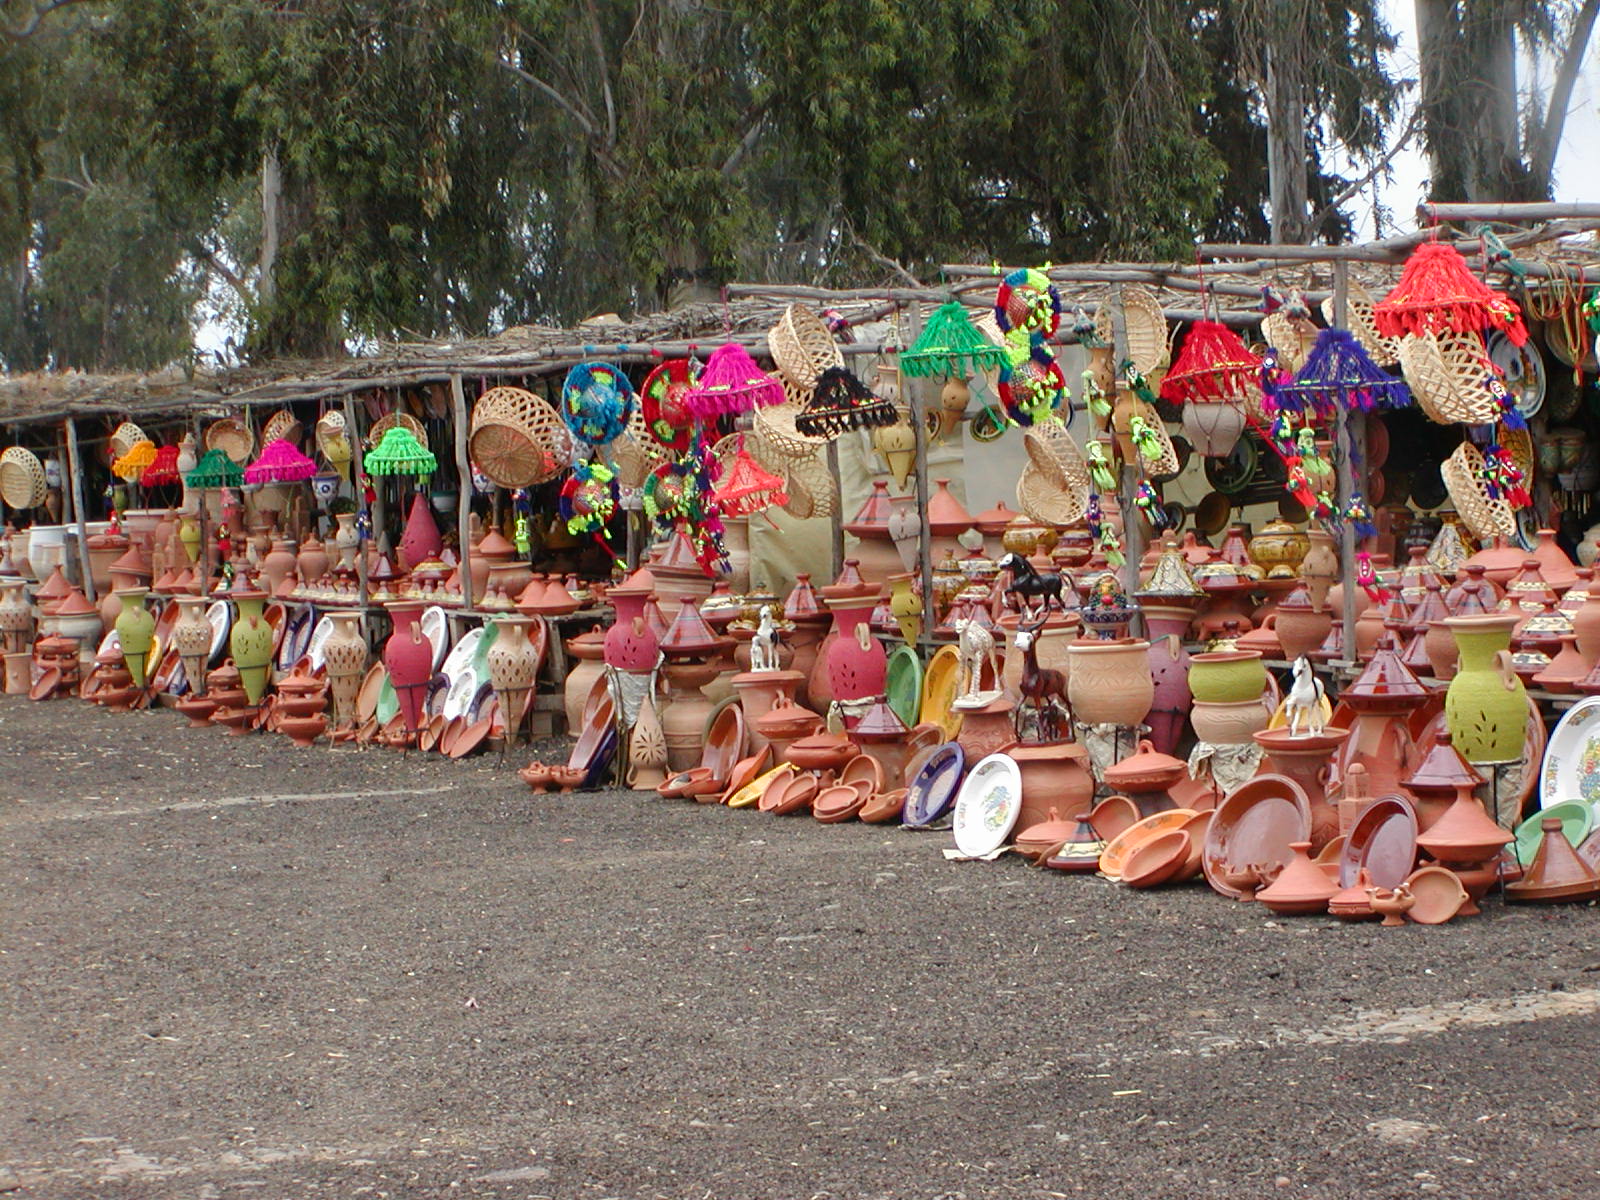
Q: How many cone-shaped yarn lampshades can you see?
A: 12